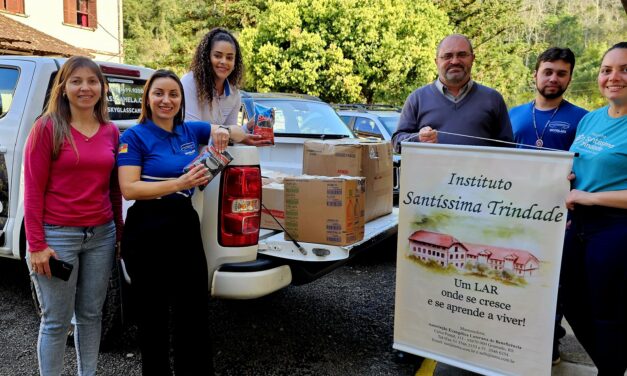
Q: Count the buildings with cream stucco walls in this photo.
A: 1